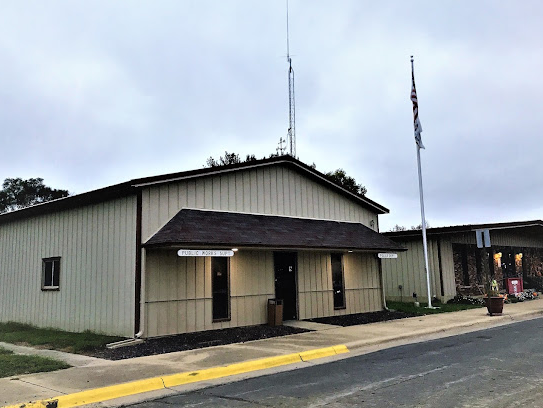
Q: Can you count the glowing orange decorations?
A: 2